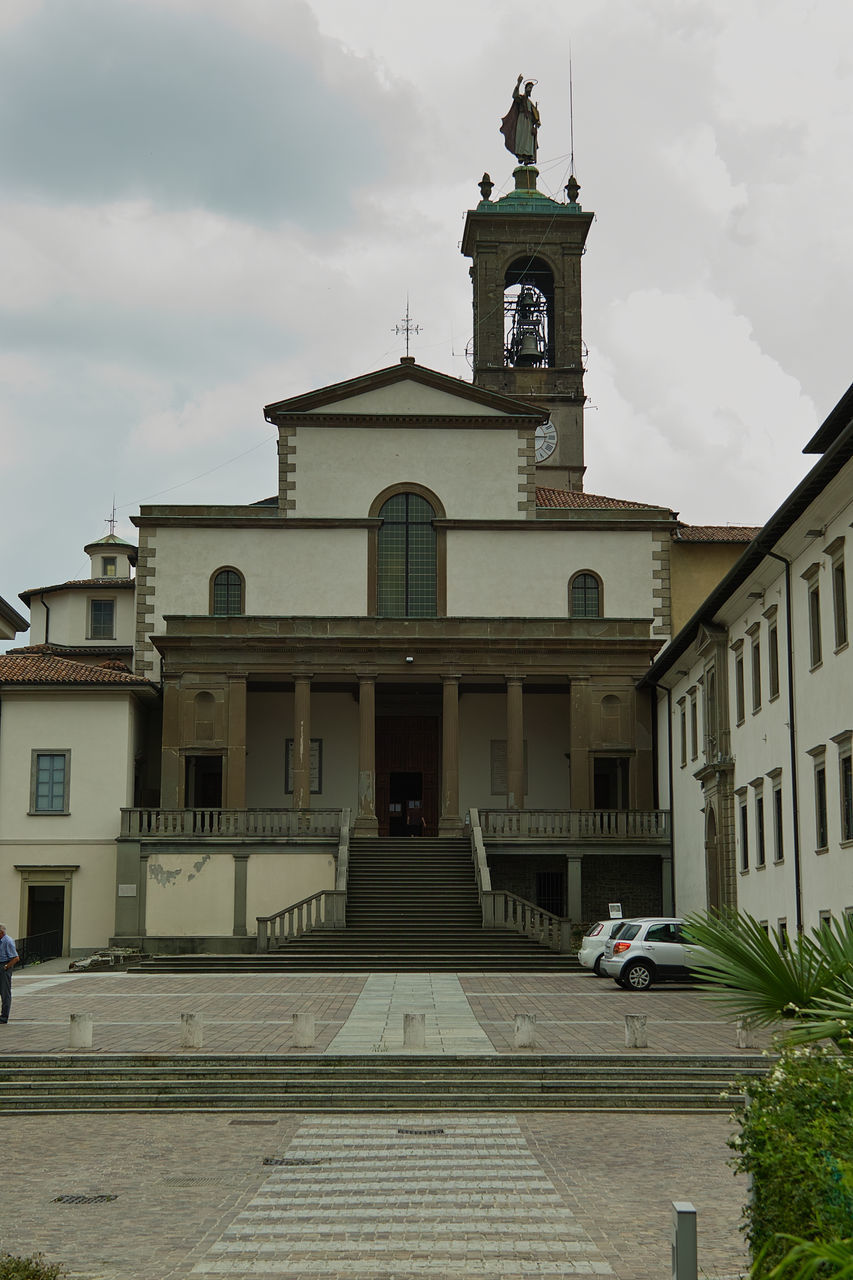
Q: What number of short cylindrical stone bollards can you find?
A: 7